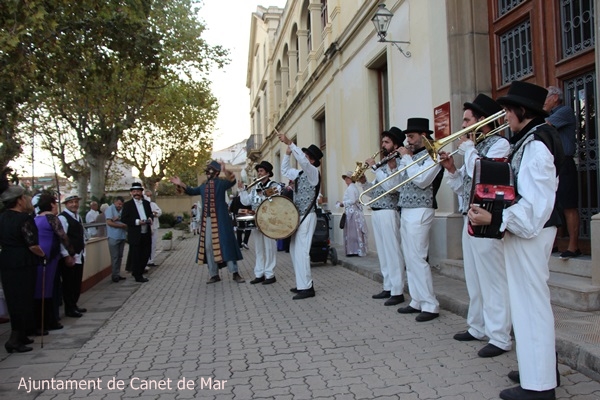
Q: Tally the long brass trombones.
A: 1